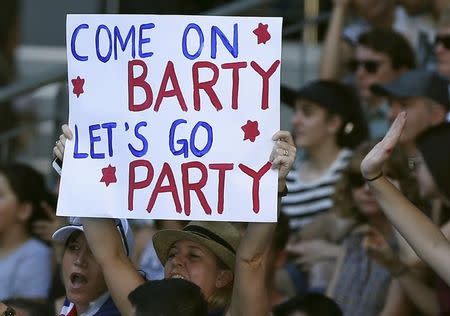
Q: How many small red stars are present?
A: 4